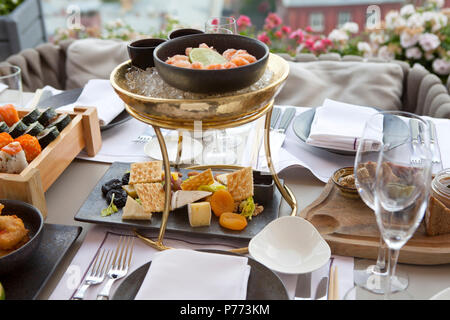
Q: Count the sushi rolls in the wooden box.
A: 11